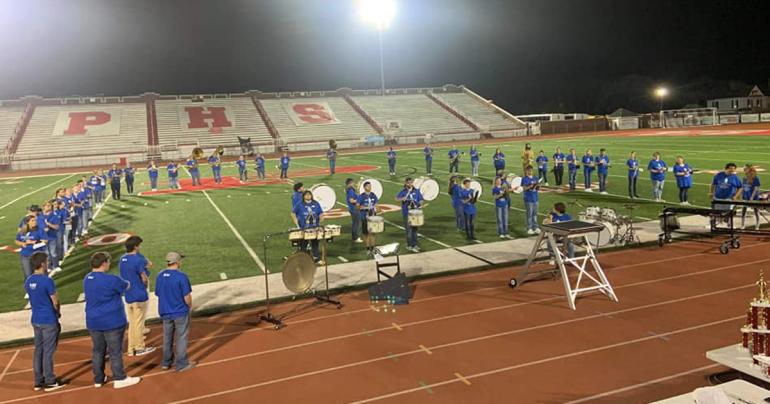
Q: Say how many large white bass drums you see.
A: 5